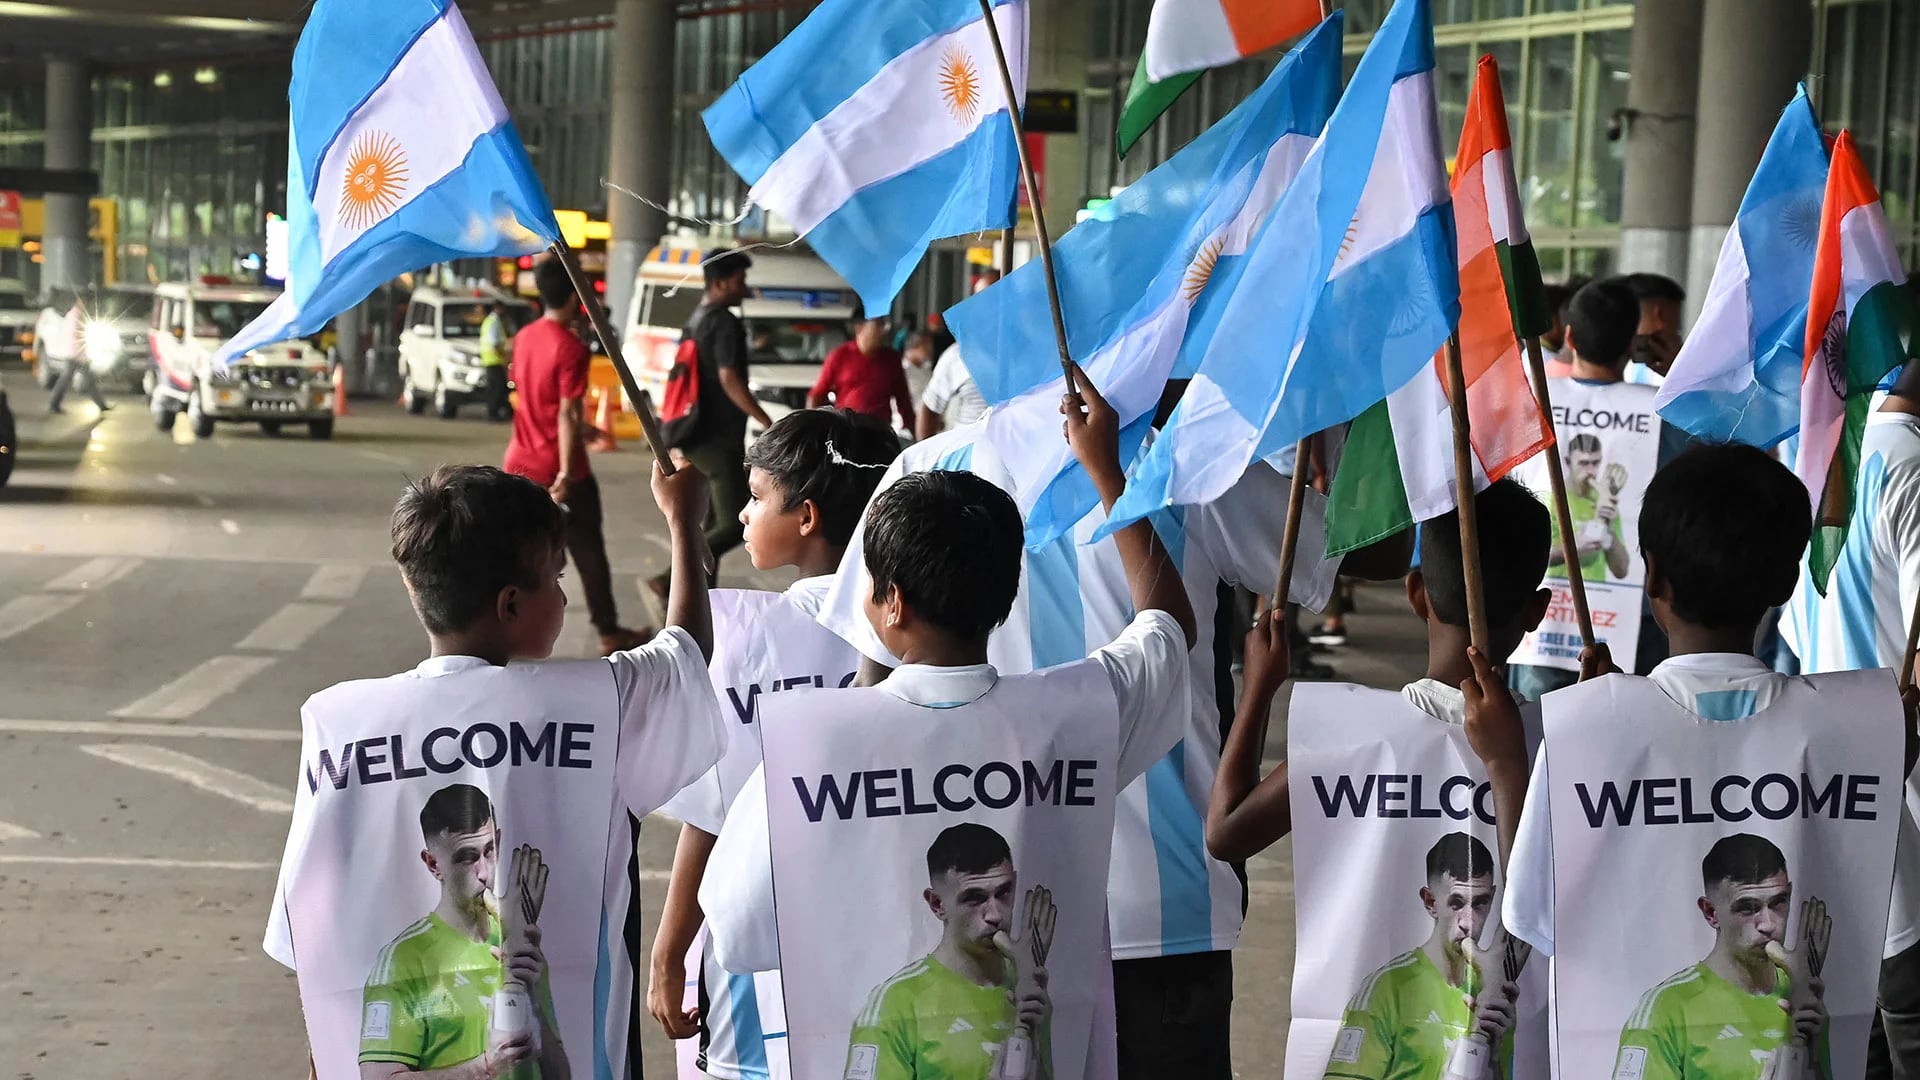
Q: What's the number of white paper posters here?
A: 6